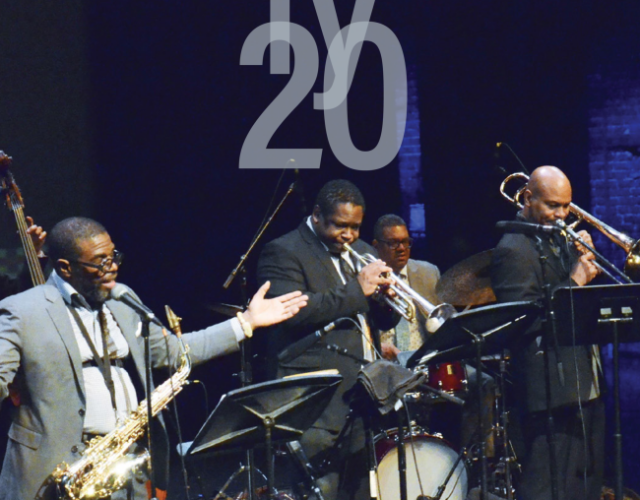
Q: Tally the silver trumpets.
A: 1